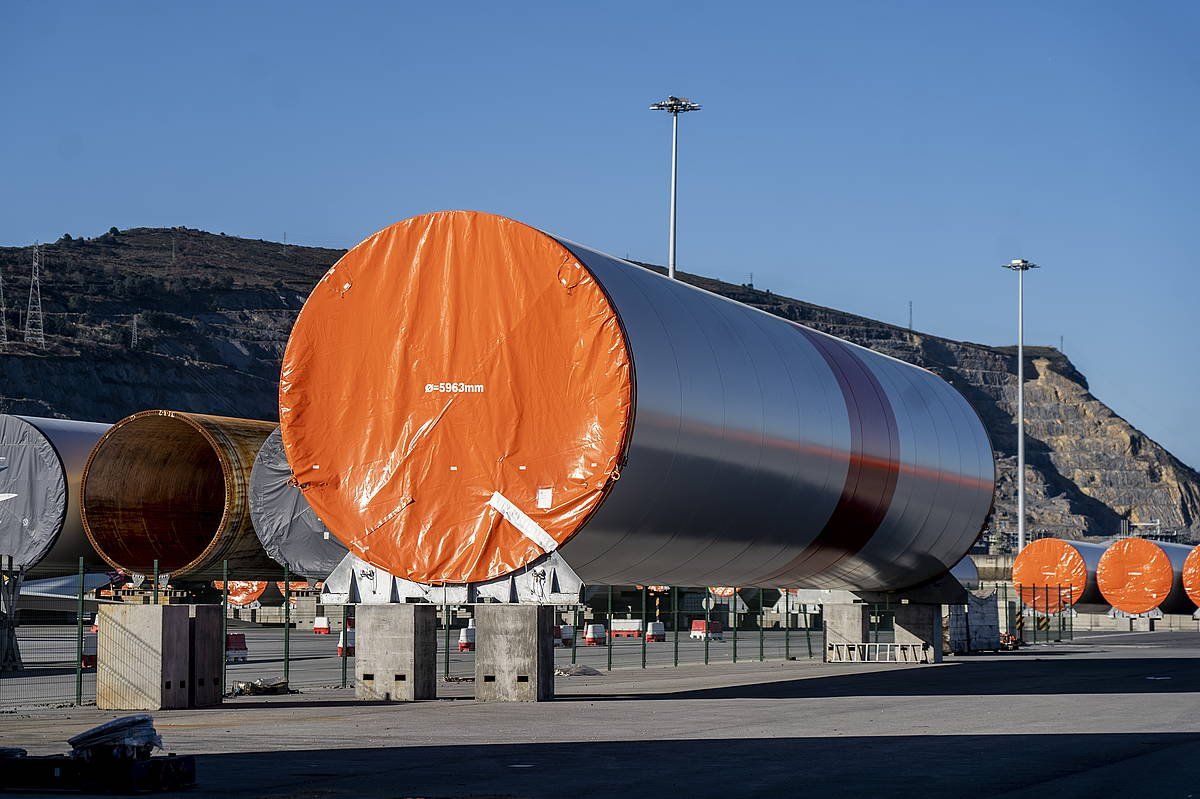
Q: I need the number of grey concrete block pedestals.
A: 6